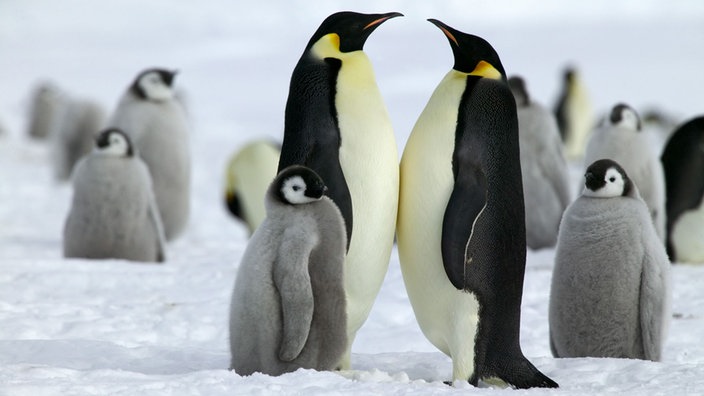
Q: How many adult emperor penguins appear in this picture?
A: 5